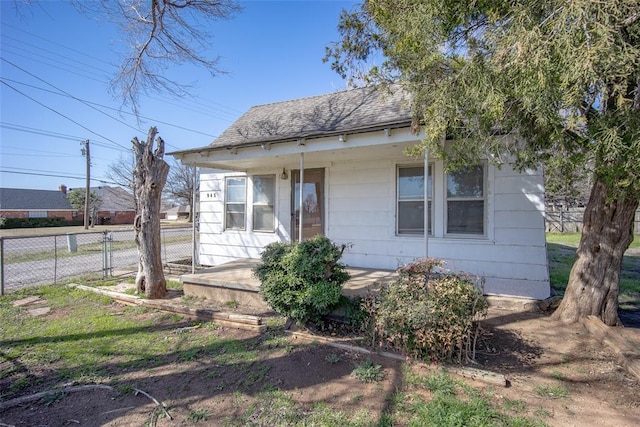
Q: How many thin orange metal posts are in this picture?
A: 0